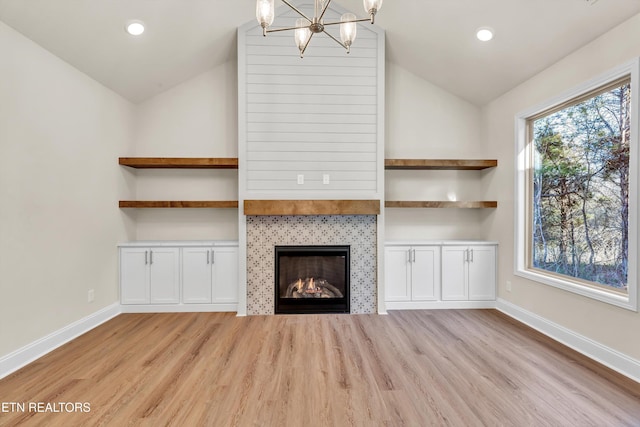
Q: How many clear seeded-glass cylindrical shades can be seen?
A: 4